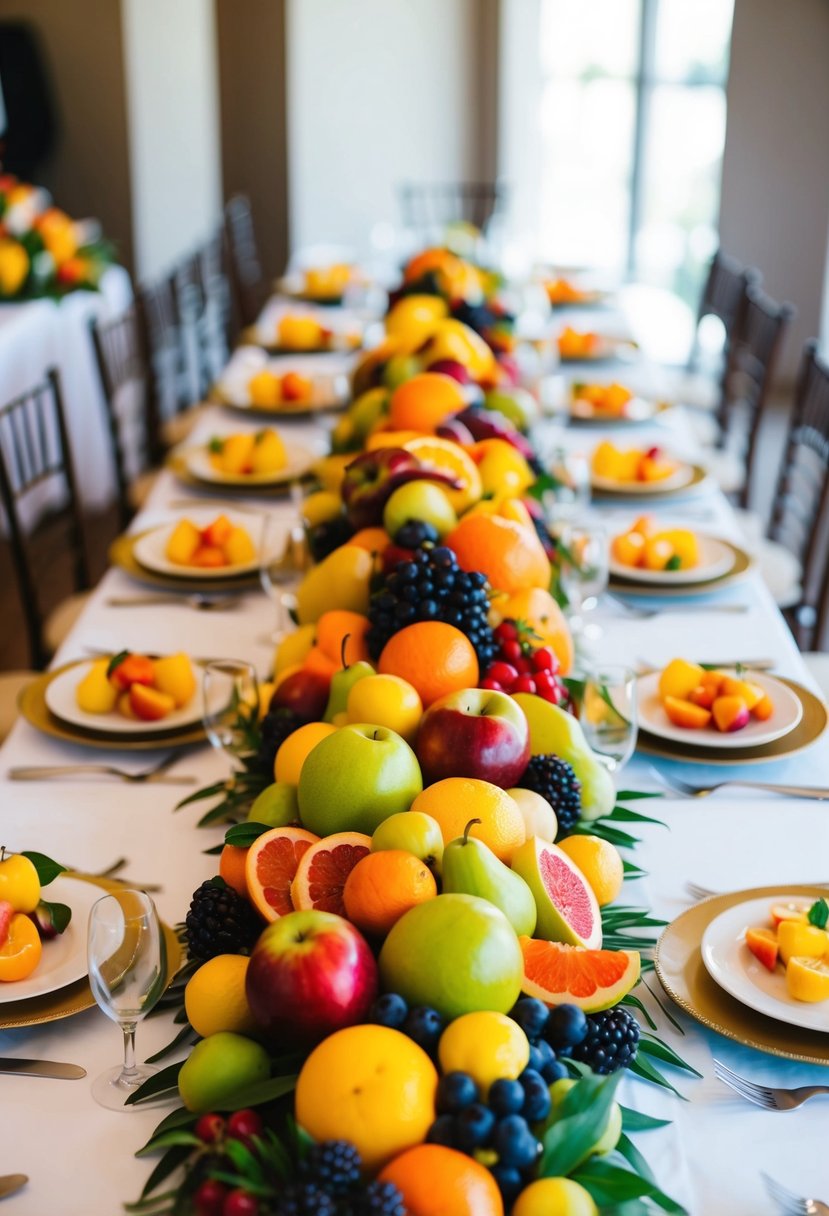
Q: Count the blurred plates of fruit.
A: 12